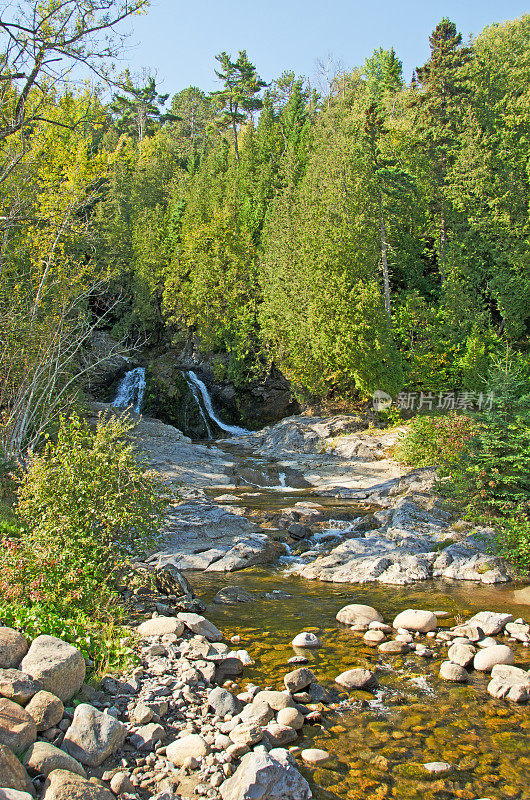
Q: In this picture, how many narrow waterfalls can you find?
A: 2